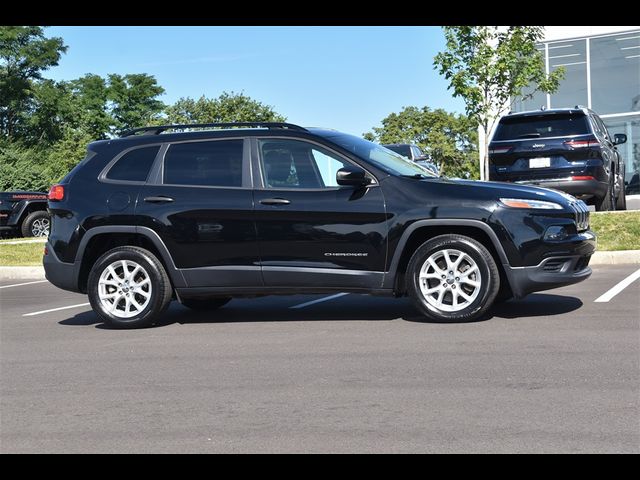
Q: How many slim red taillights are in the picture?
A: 2